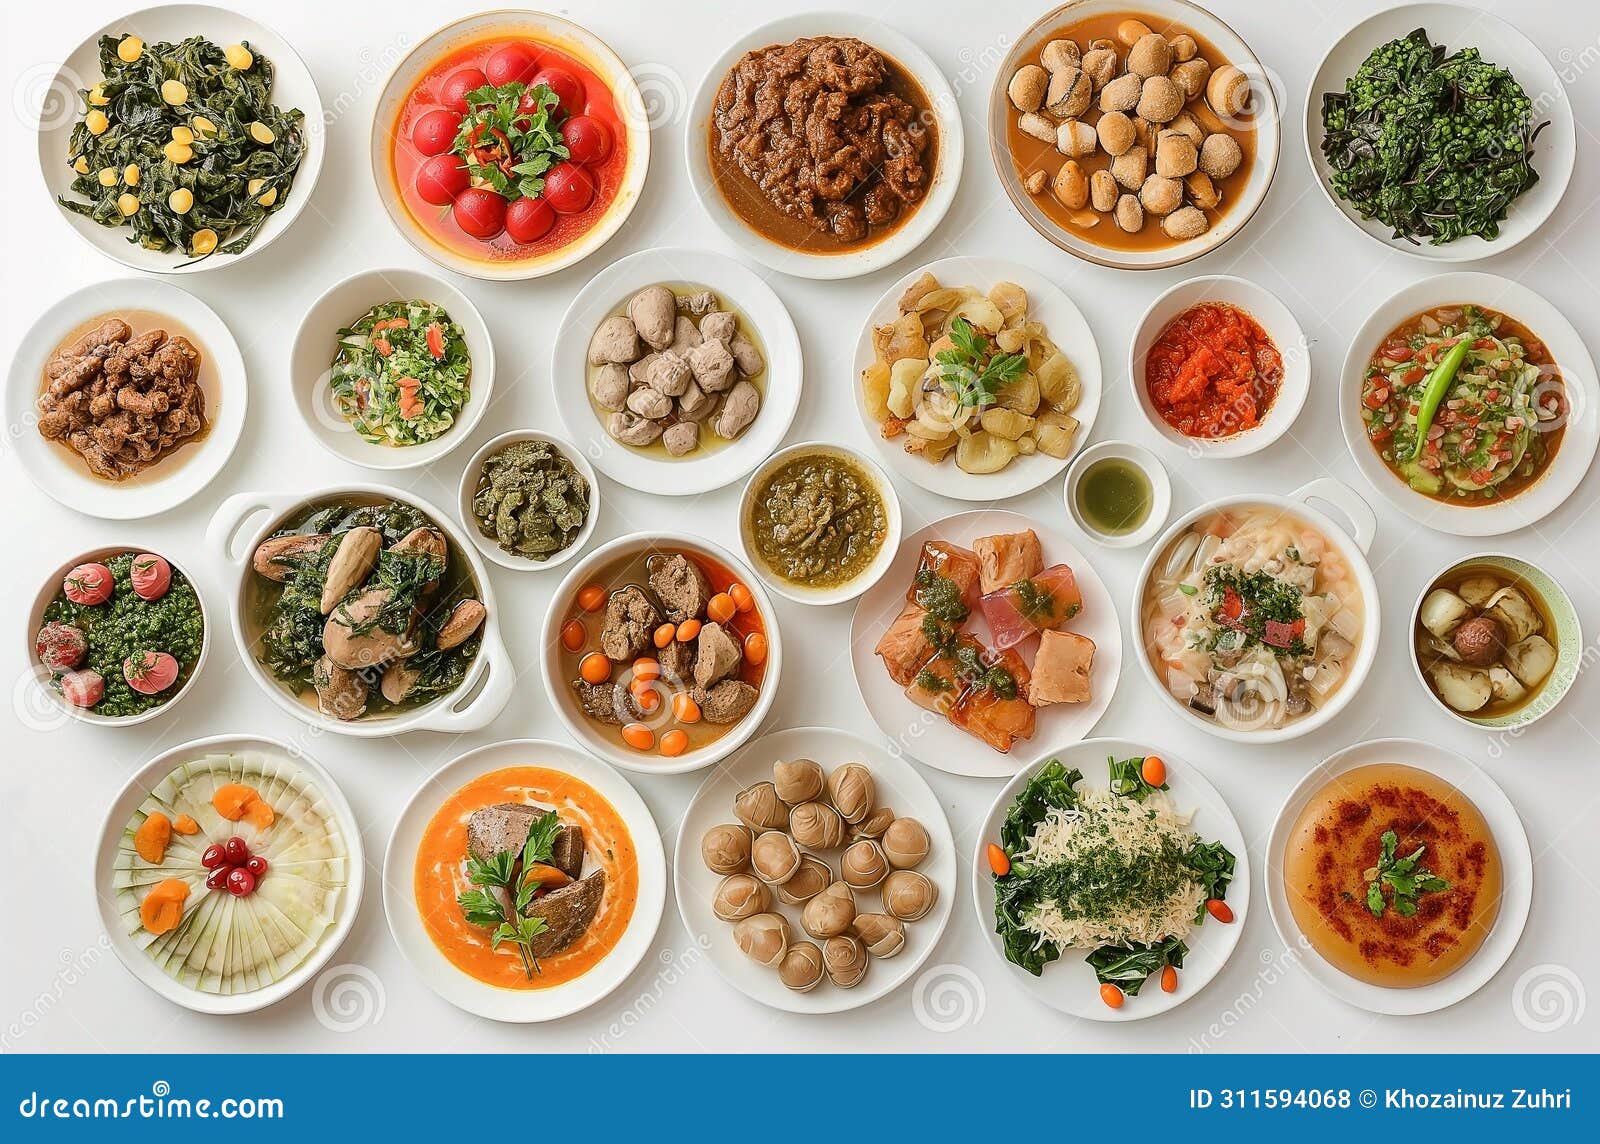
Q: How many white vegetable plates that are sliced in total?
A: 1